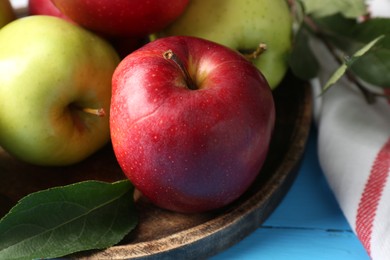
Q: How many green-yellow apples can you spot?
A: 2